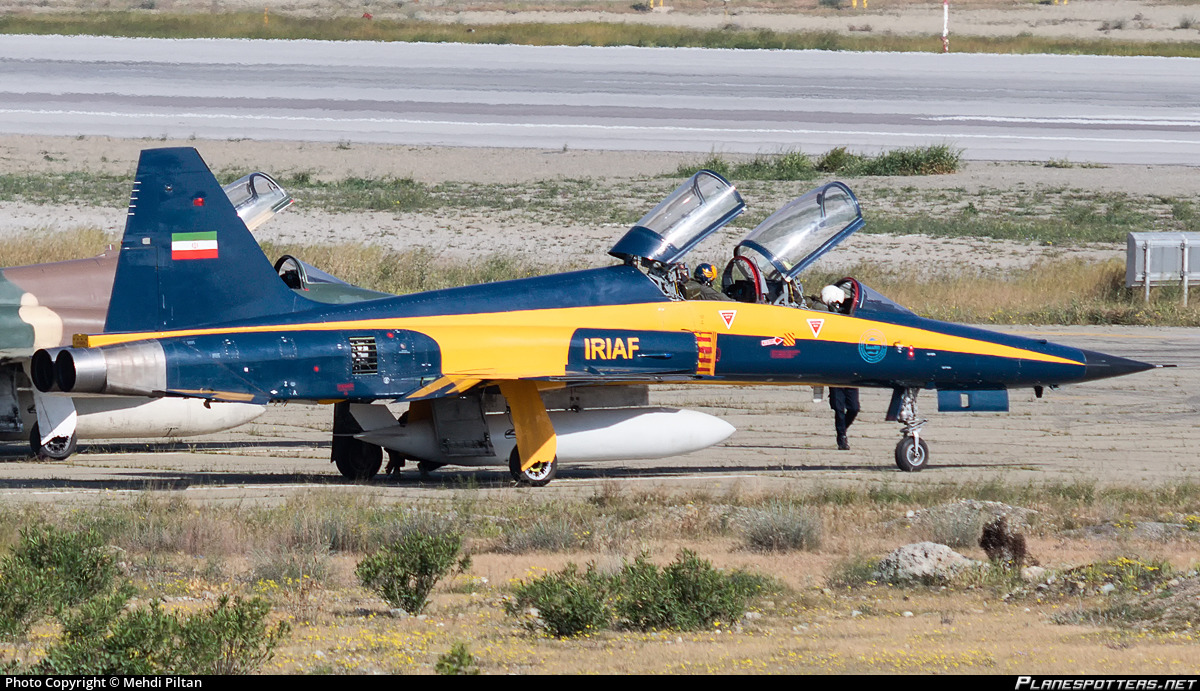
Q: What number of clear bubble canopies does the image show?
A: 3